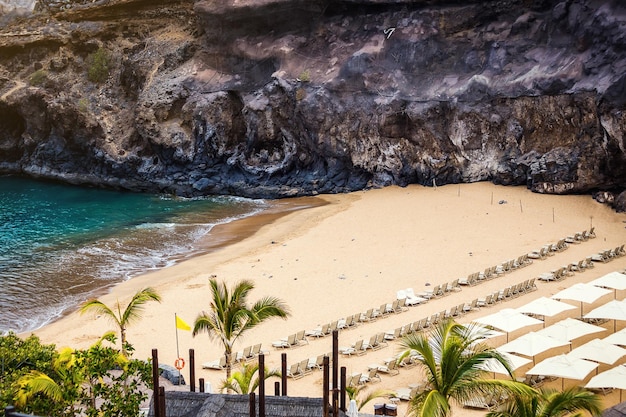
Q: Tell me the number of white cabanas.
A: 13